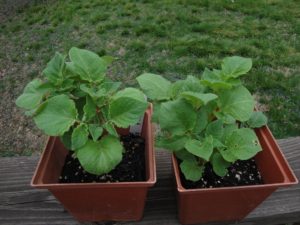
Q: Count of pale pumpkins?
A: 0